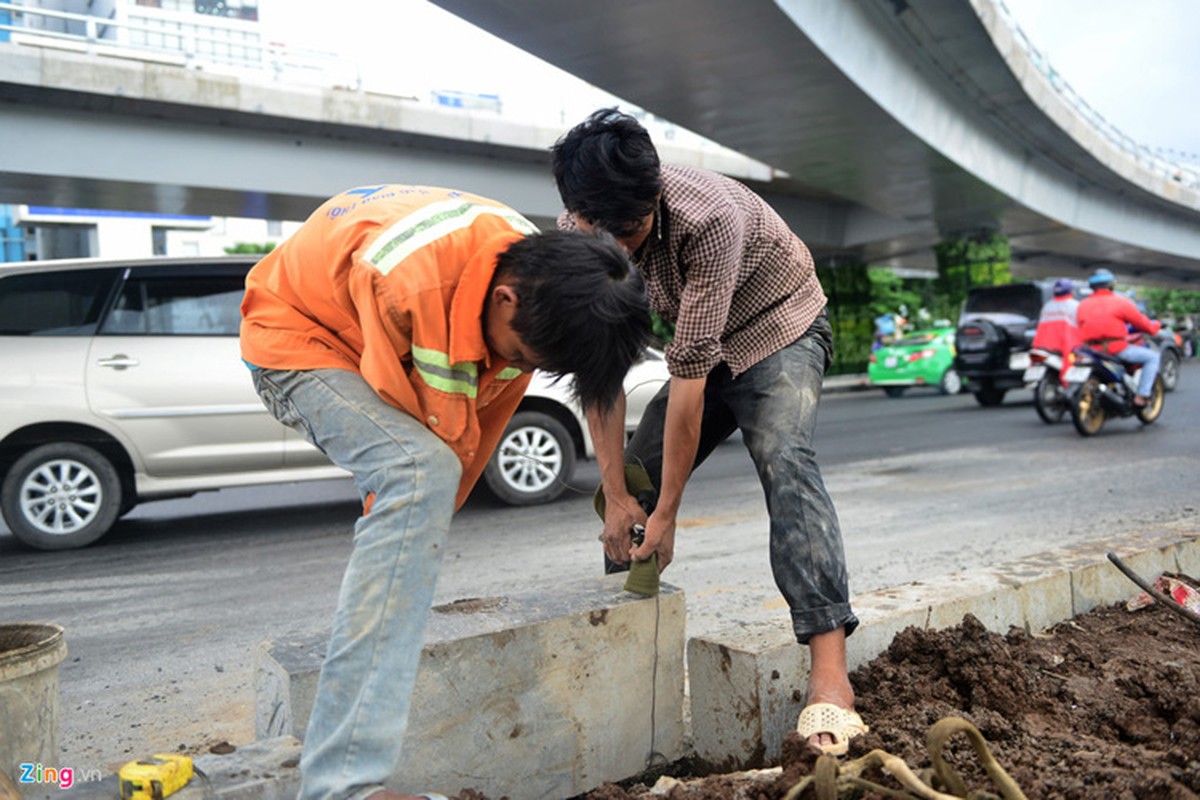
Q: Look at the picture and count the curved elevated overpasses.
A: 2